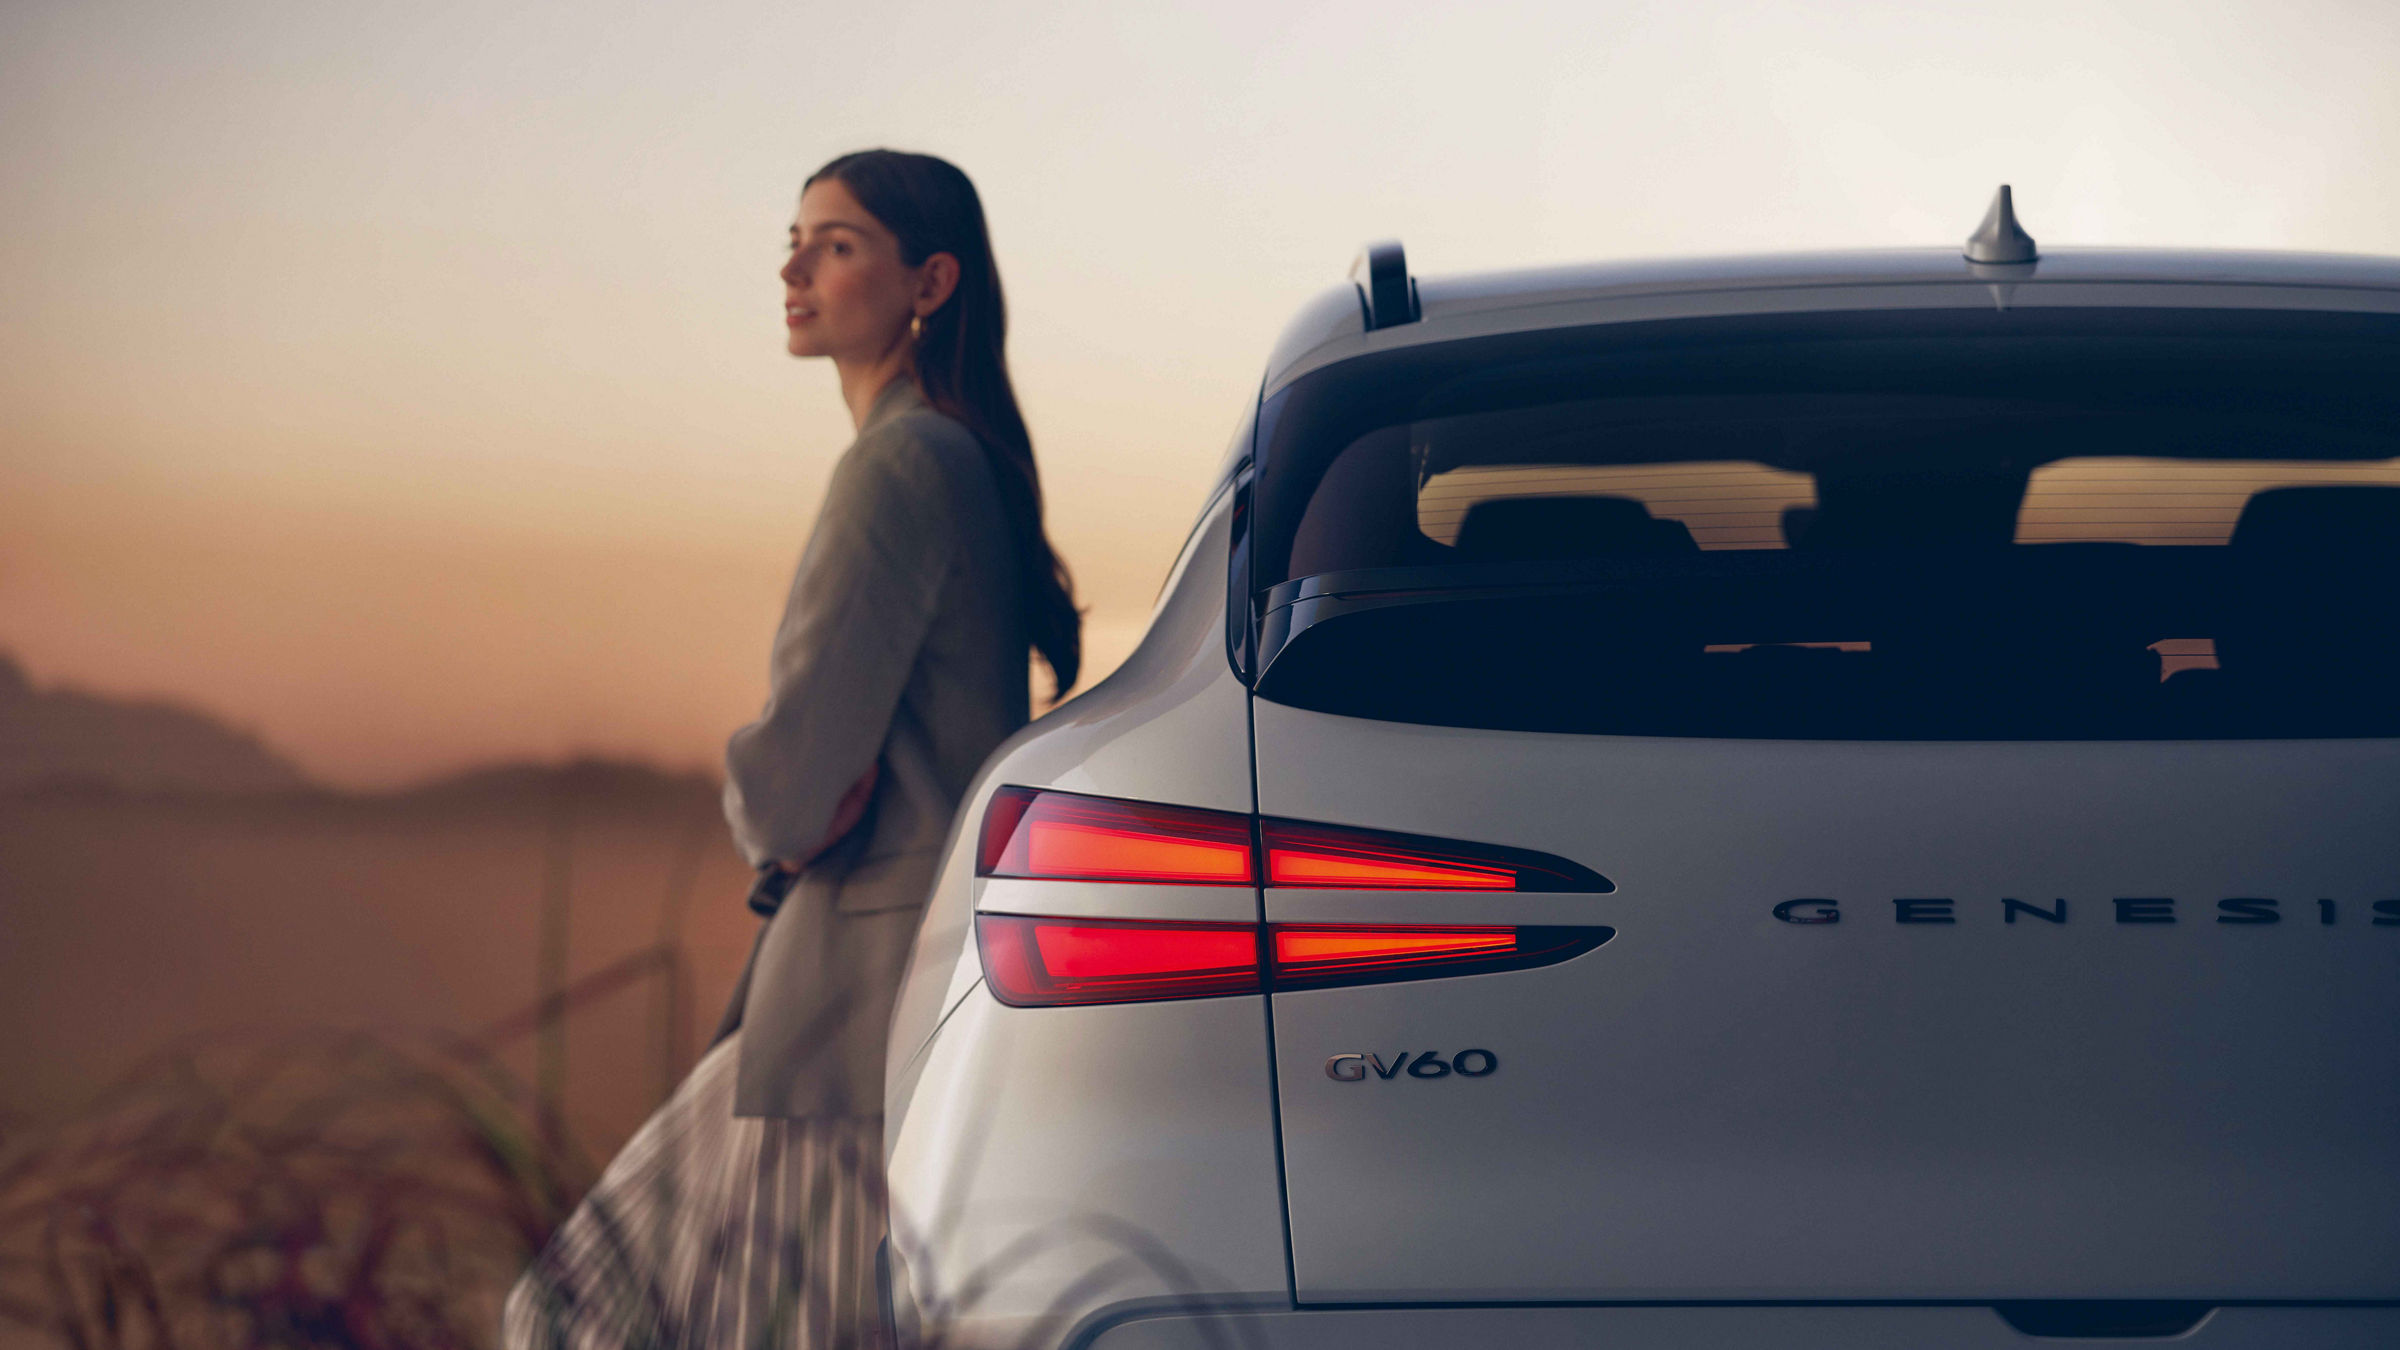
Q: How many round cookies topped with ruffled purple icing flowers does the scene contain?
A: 0